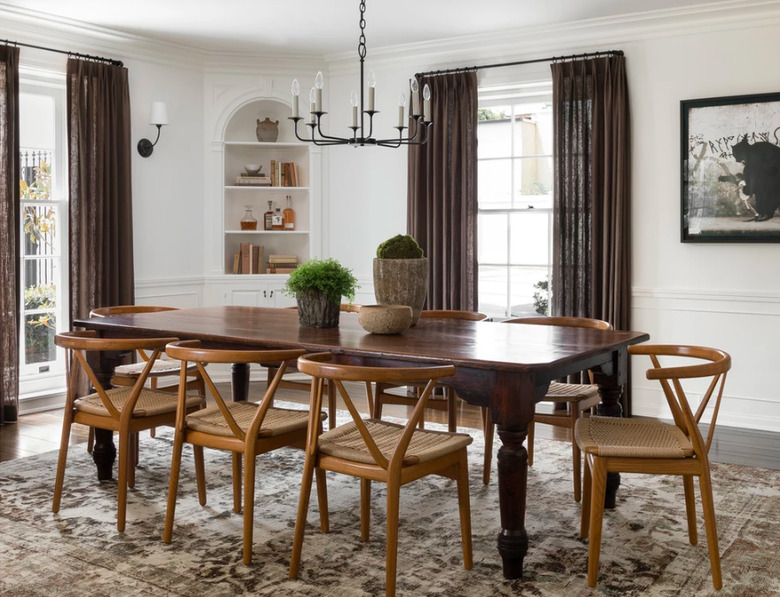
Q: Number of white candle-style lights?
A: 8